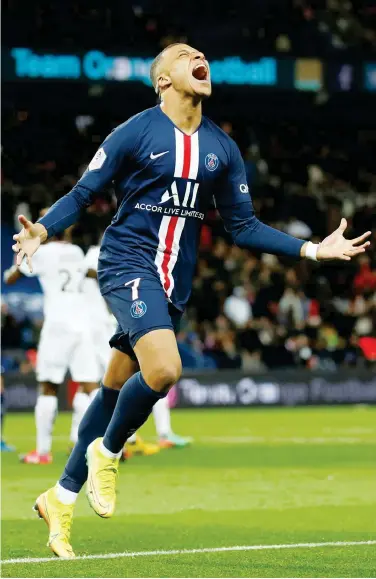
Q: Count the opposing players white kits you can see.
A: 2